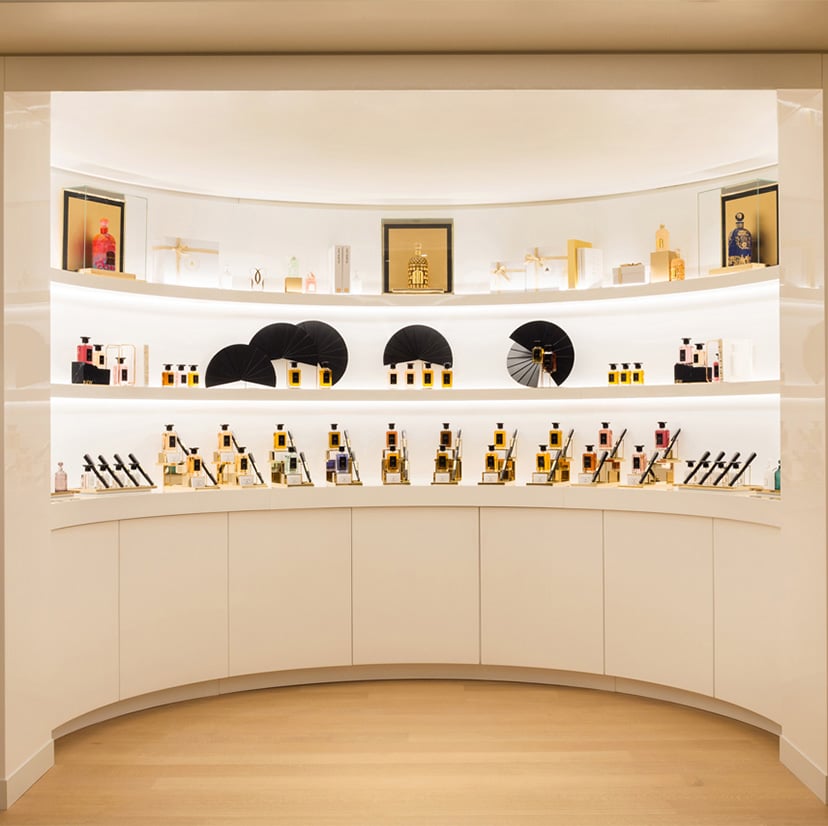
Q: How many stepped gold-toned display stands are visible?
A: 10